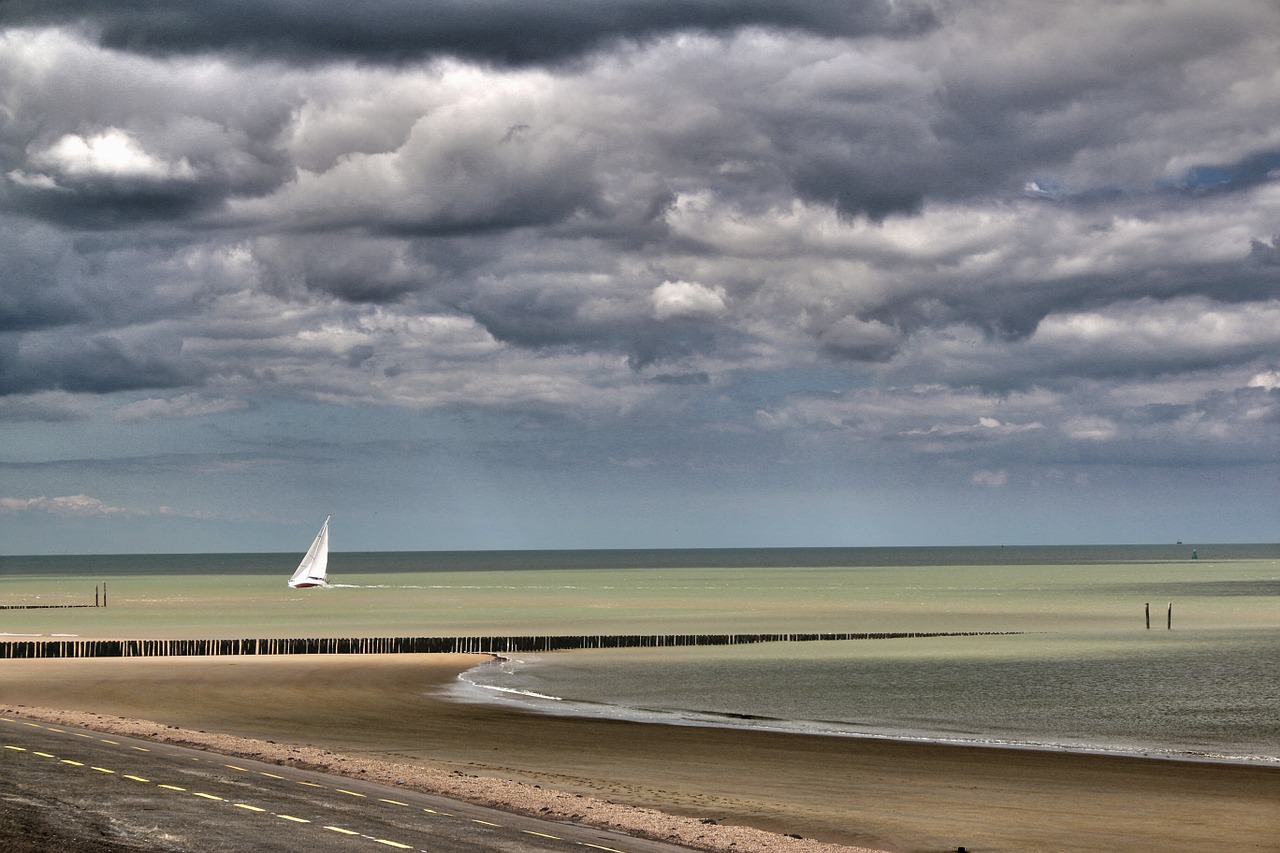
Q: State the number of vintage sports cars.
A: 0